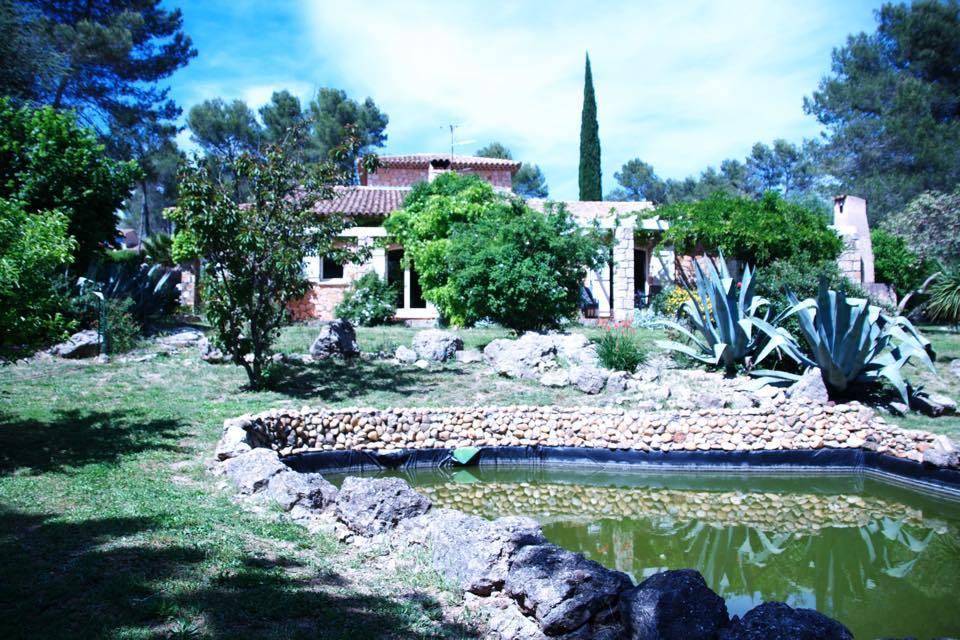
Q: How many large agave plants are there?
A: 2